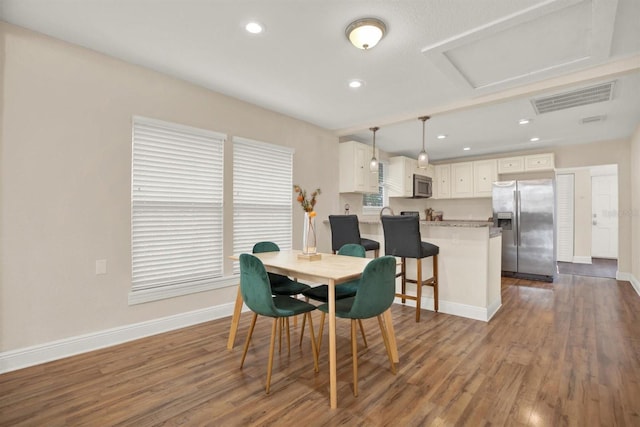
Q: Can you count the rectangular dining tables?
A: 1